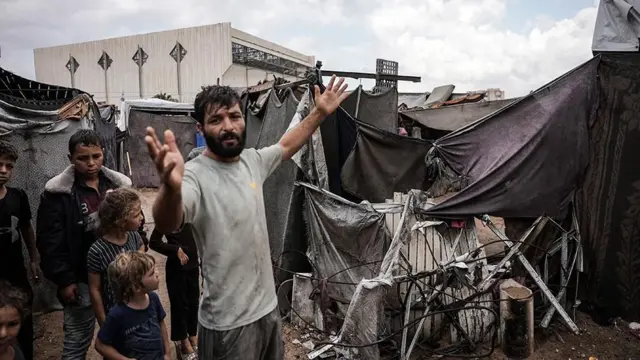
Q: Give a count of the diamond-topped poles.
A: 4